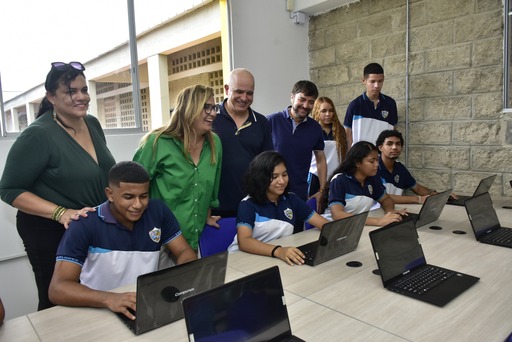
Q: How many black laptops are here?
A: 7